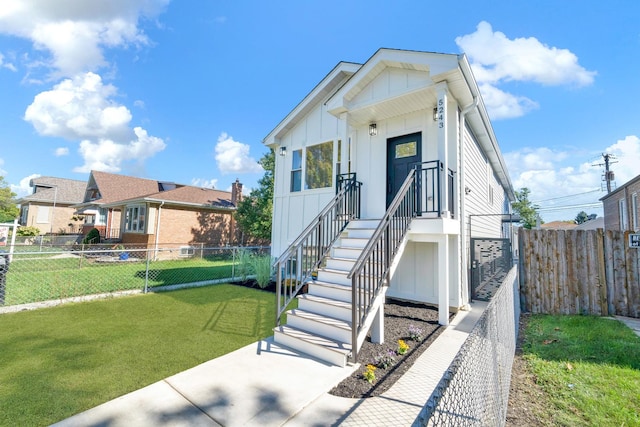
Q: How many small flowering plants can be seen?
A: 4